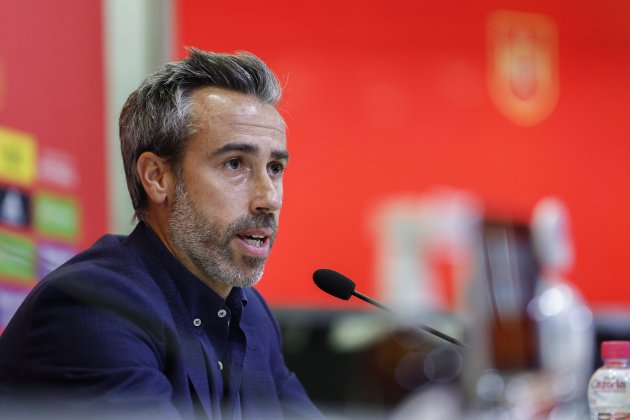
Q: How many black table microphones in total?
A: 1